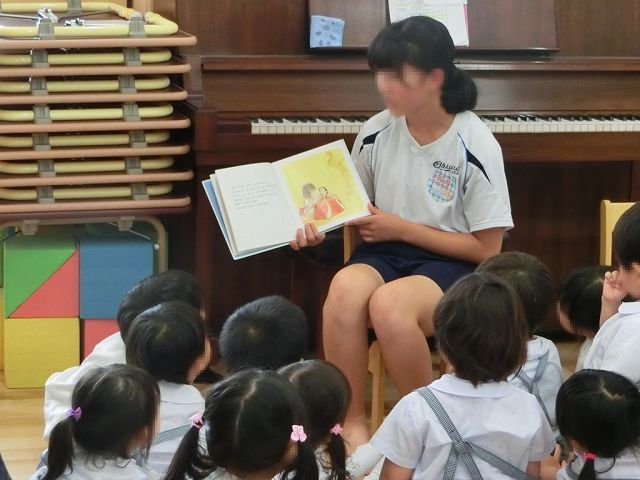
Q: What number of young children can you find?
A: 11